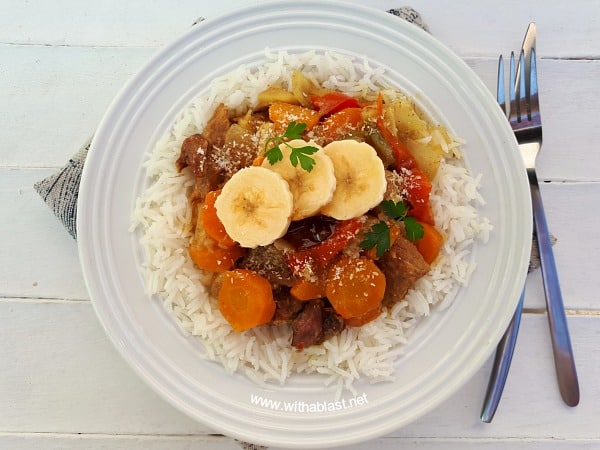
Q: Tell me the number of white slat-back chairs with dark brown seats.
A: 0